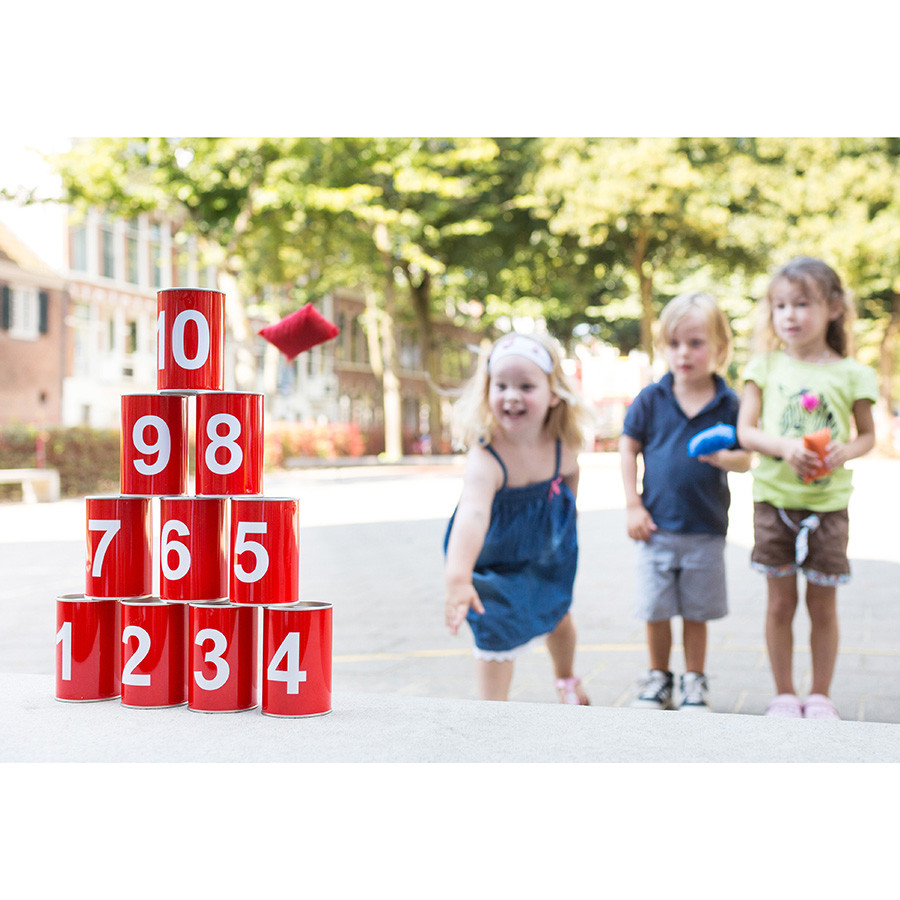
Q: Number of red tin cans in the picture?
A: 10